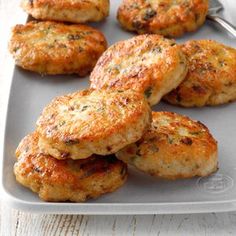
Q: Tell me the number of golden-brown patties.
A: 8